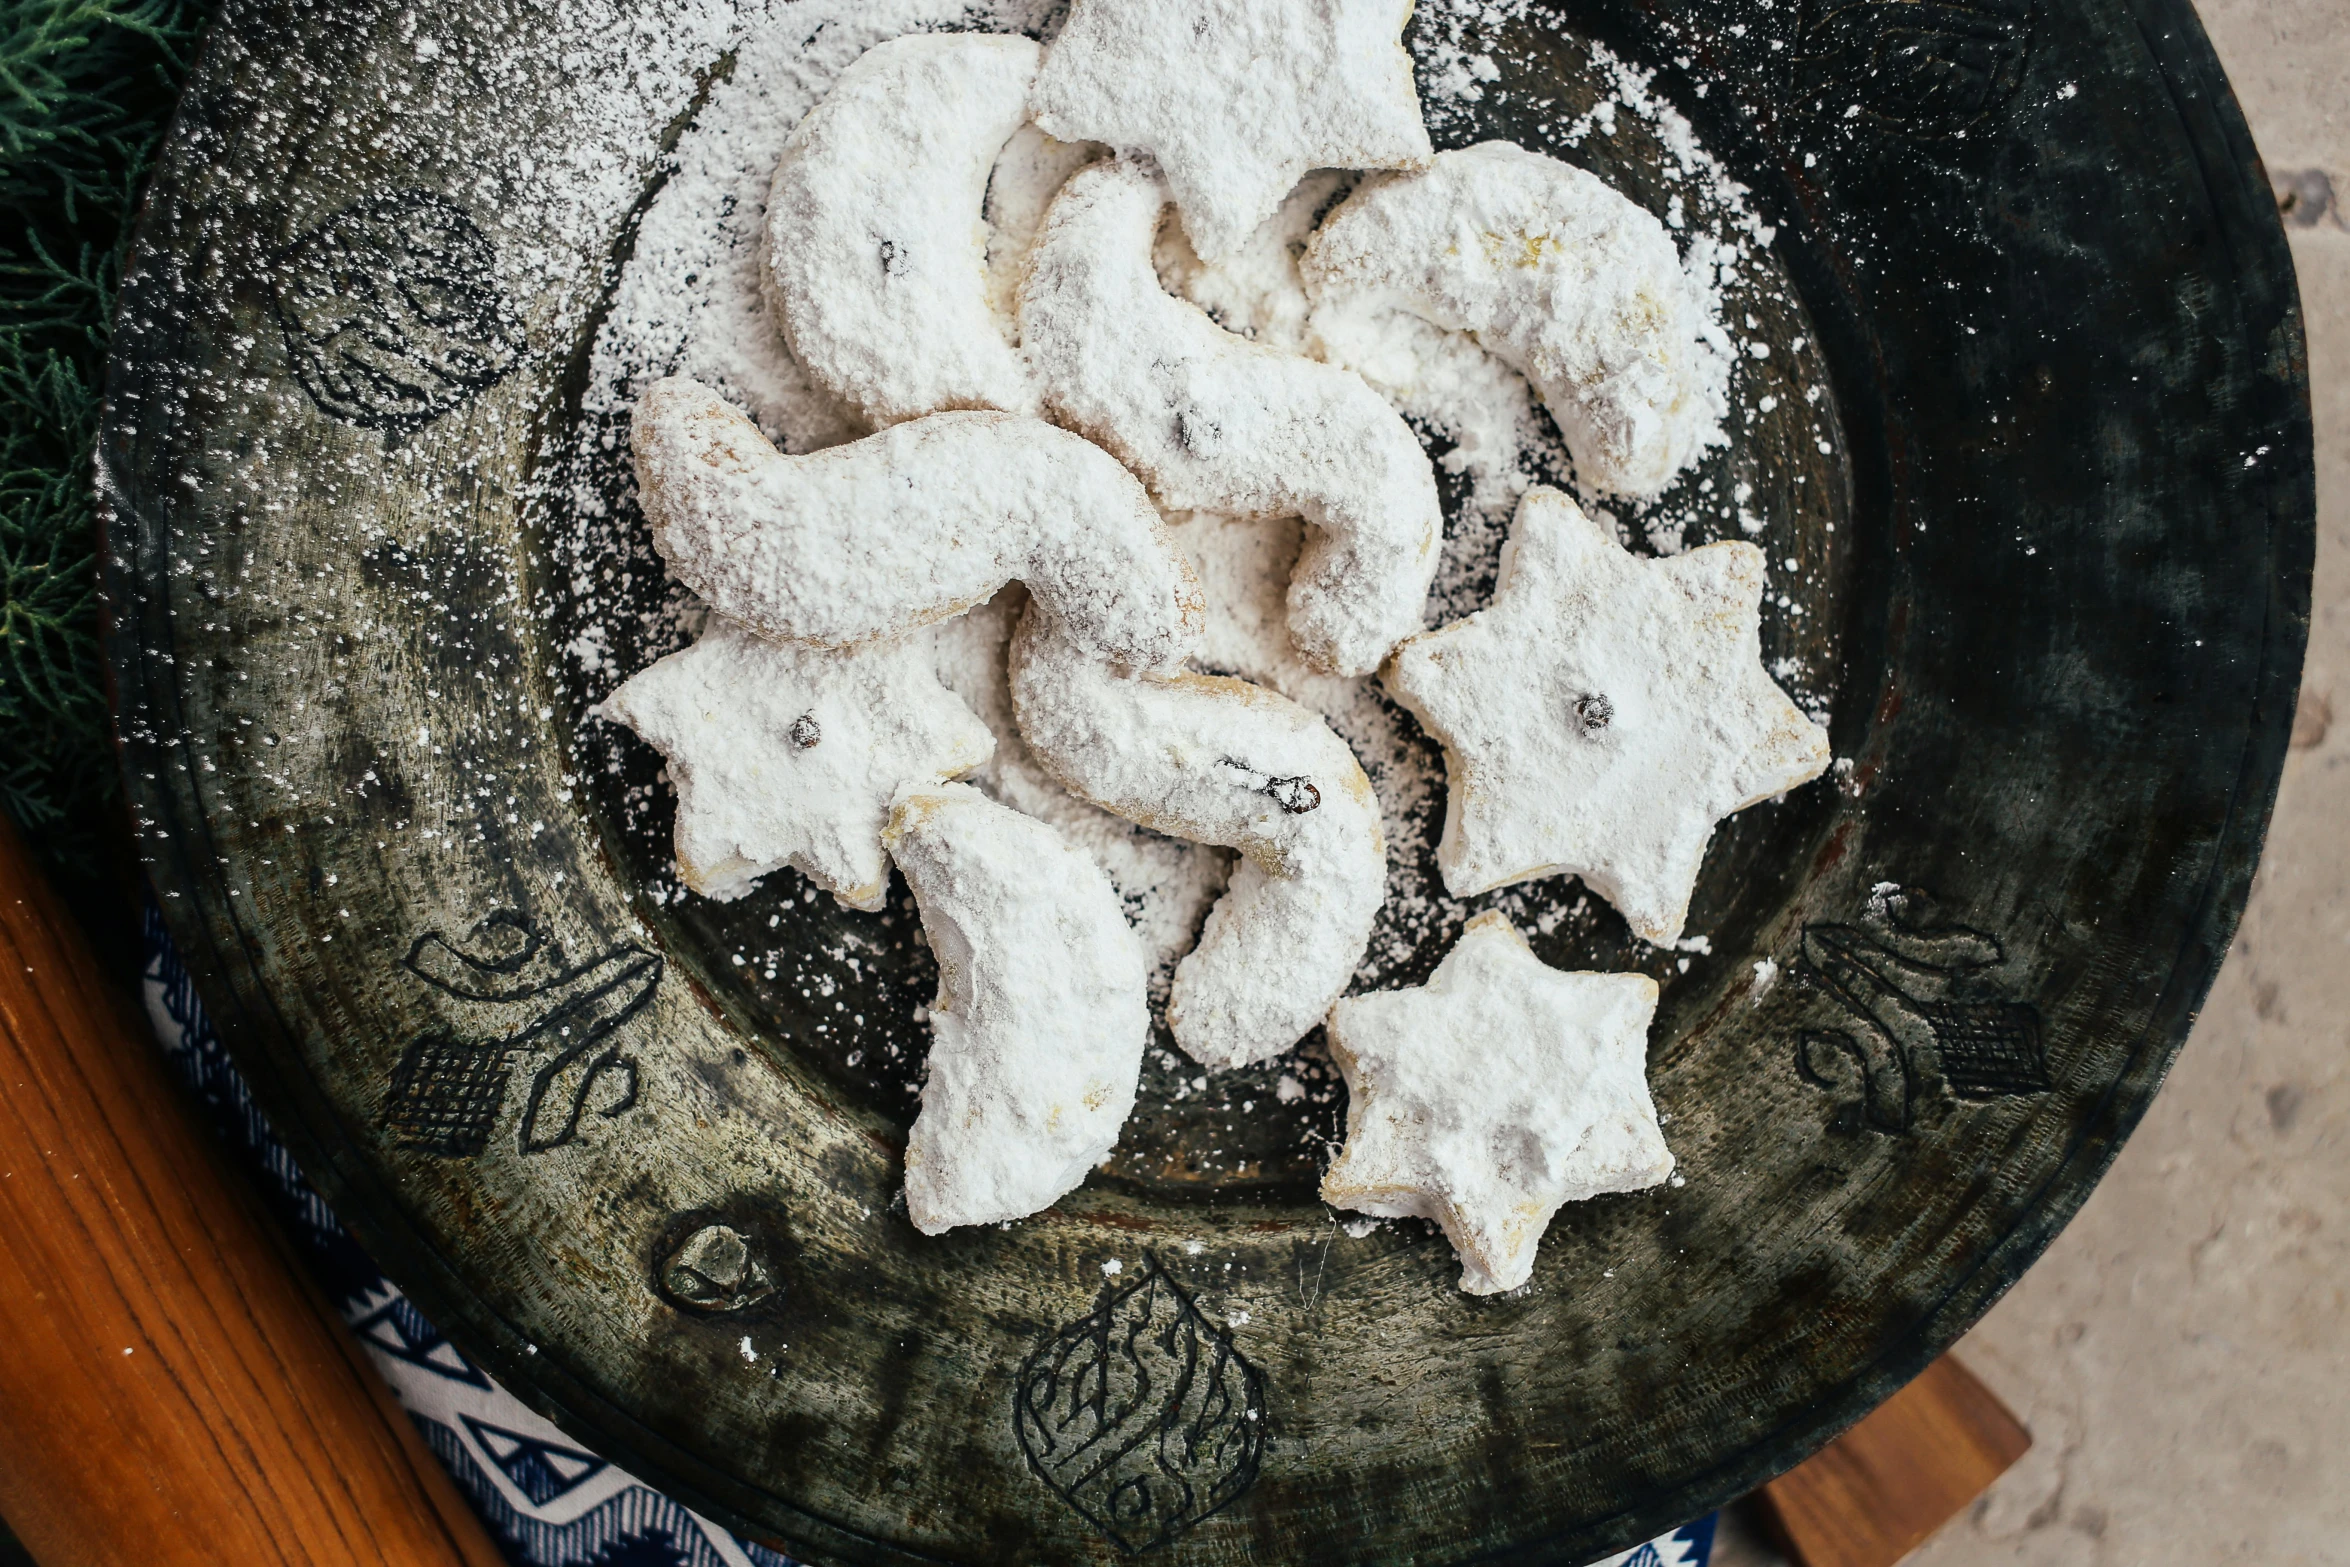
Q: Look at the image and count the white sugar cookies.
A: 10